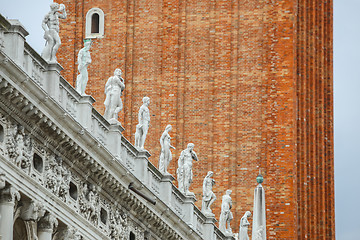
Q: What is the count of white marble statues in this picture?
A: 9